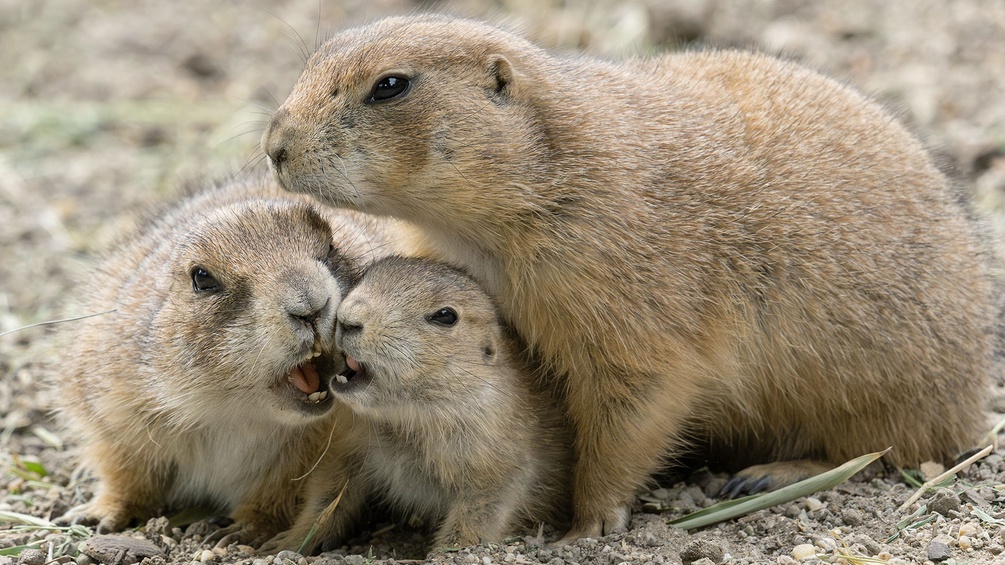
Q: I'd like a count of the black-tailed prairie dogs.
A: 3